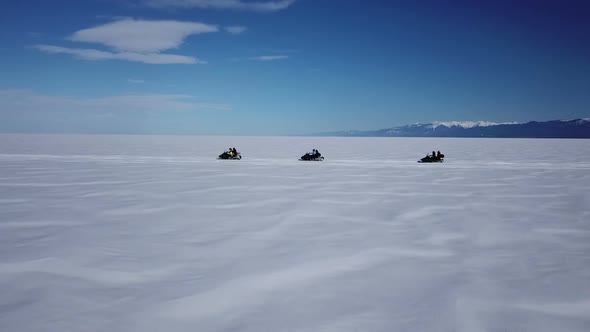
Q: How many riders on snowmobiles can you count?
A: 6